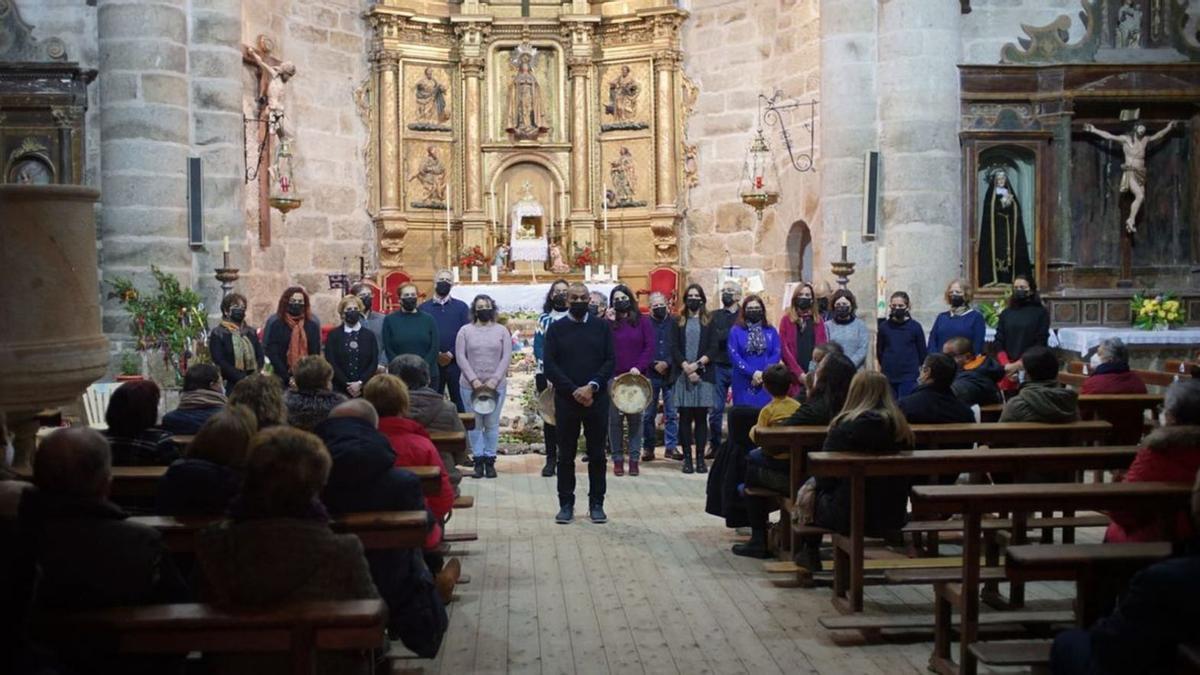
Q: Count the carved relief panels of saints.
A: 4